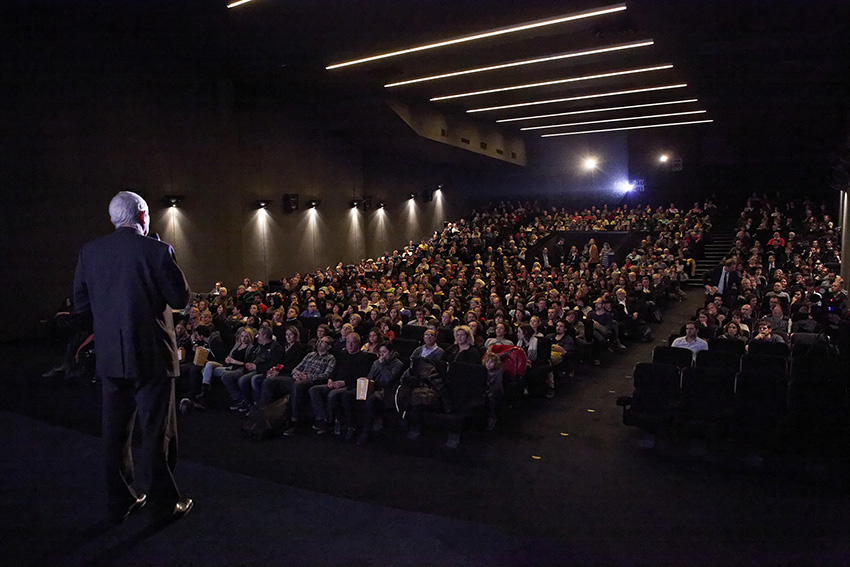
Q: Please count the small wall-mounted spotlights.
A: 7